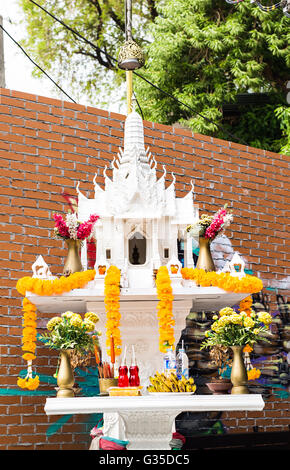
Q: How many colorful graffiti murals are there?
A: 1